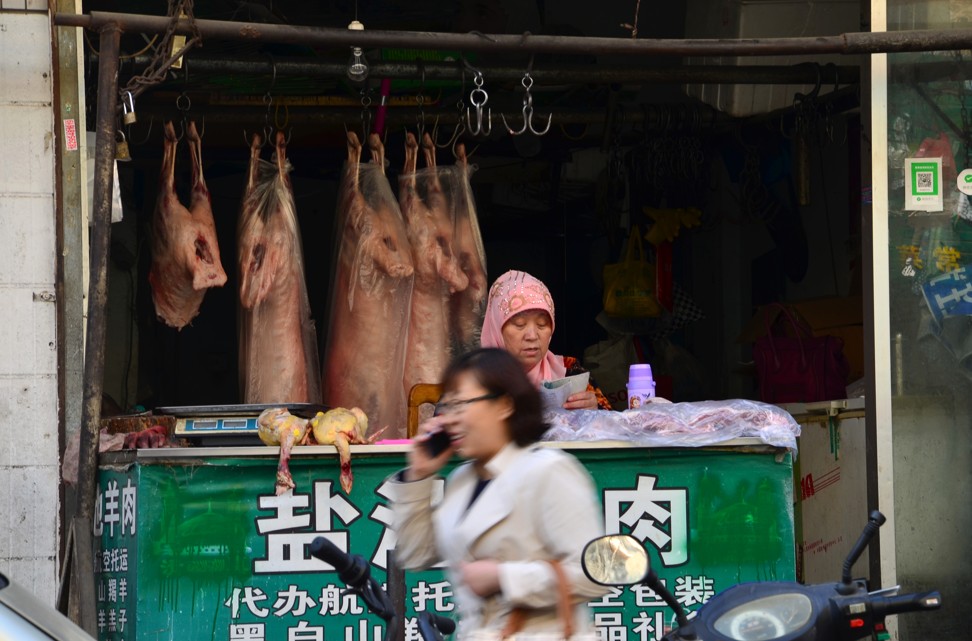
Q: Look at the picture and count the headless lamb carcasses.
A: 5